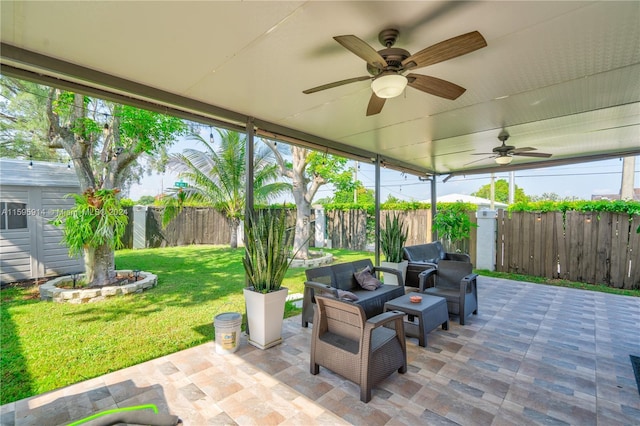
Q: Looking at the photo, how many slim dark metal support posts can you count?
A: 3